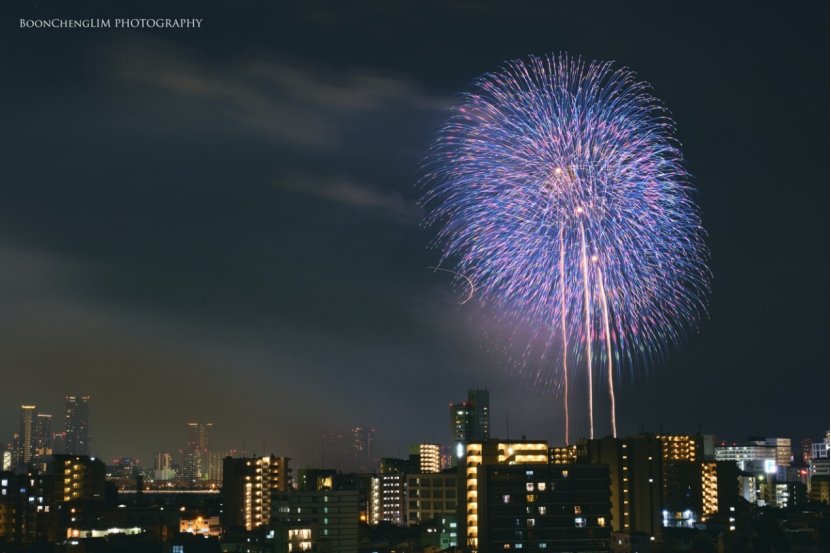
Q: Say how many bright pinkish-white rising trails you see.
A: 3